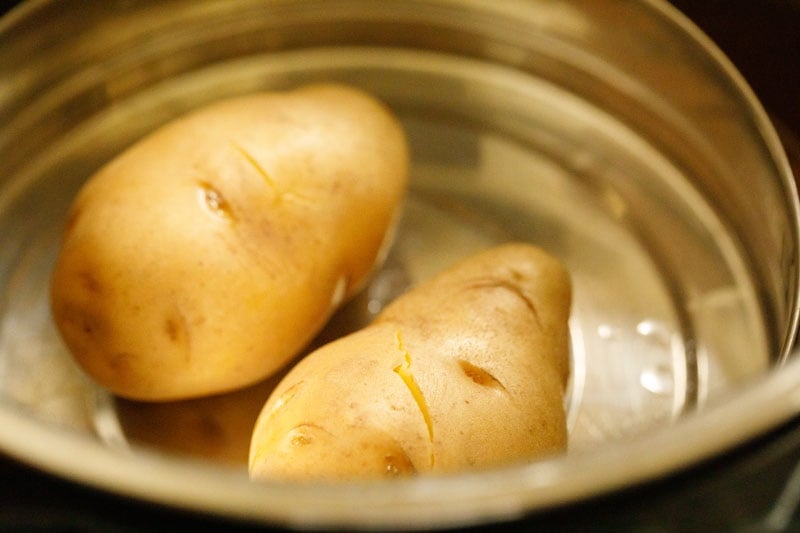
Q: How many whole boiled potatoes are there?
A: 2